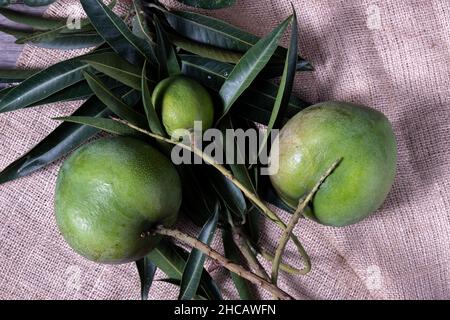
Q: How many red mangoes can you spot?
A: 0